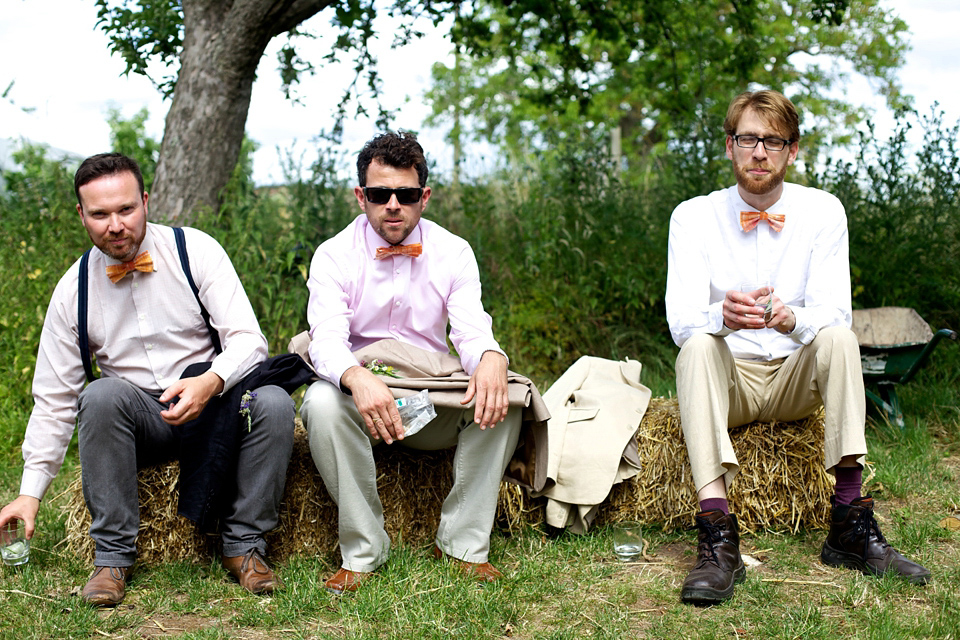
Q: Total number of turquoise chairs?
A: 0